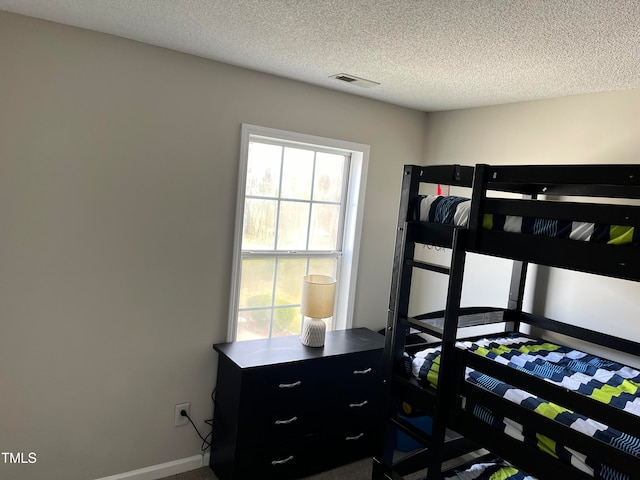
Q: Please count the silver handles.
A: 6